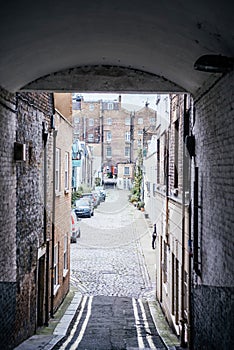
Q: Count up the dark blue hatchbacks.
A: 1